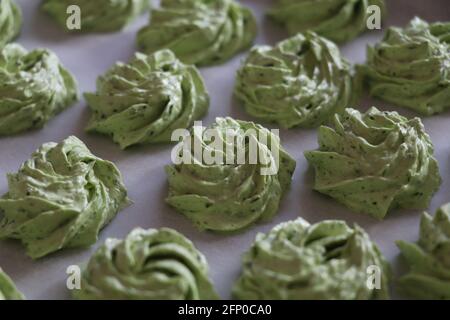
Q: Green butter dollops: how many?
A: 15